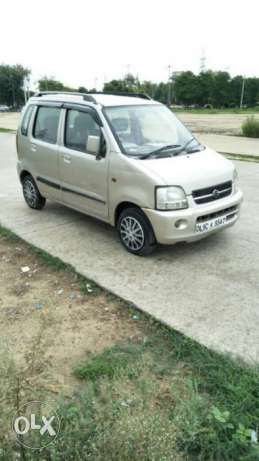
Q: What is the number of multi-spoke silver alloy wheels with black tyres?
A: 2